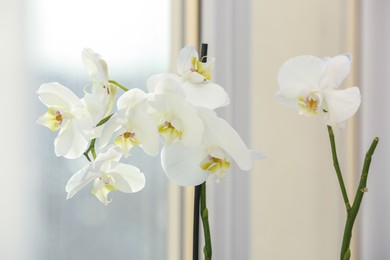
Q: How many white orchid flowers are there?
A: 8